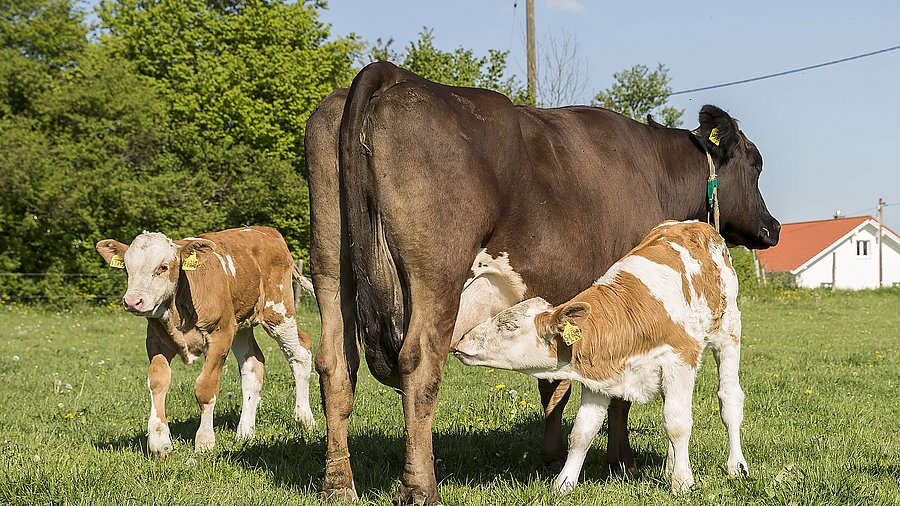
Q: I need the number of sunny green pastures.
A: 1